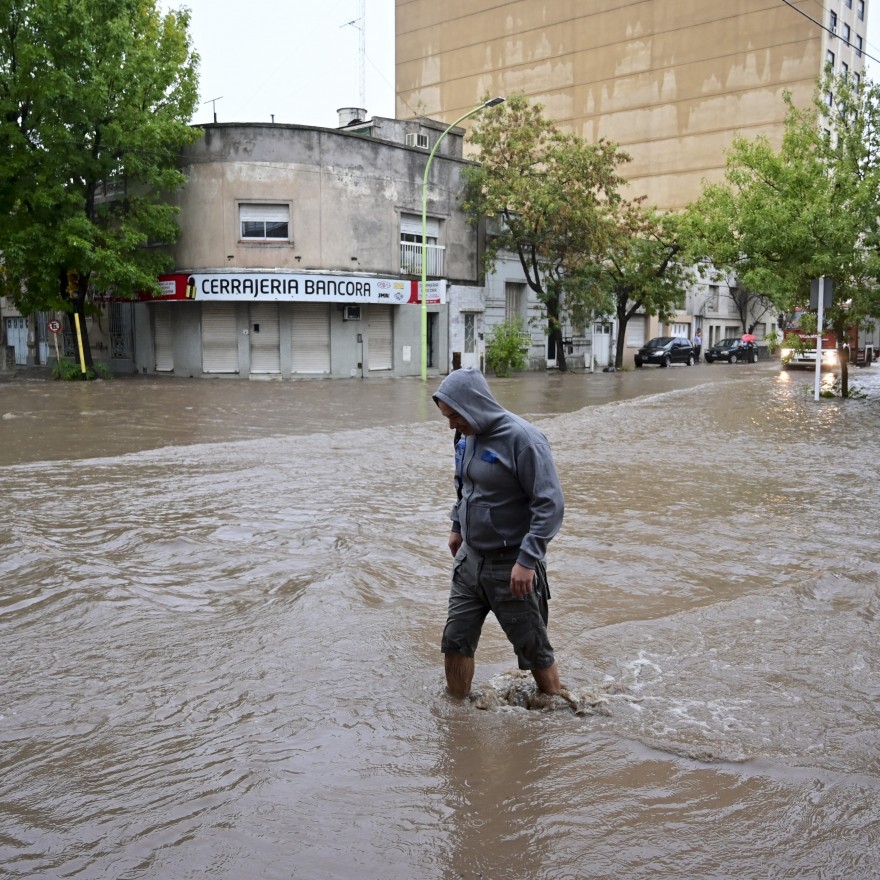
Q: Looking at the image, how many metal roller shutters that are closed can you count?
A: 5